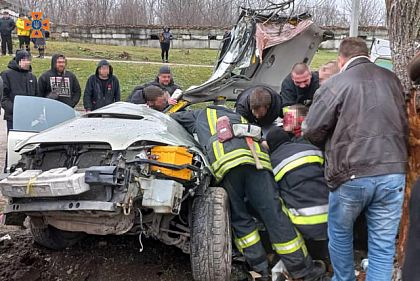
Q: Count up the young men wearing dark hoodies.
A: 3